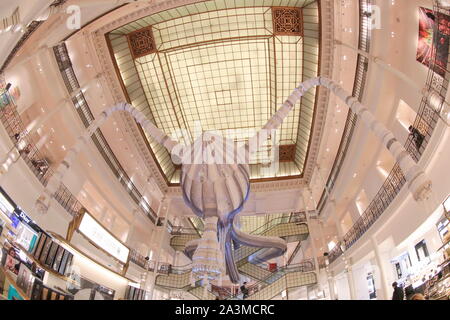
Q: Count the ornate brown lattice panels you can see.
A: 3